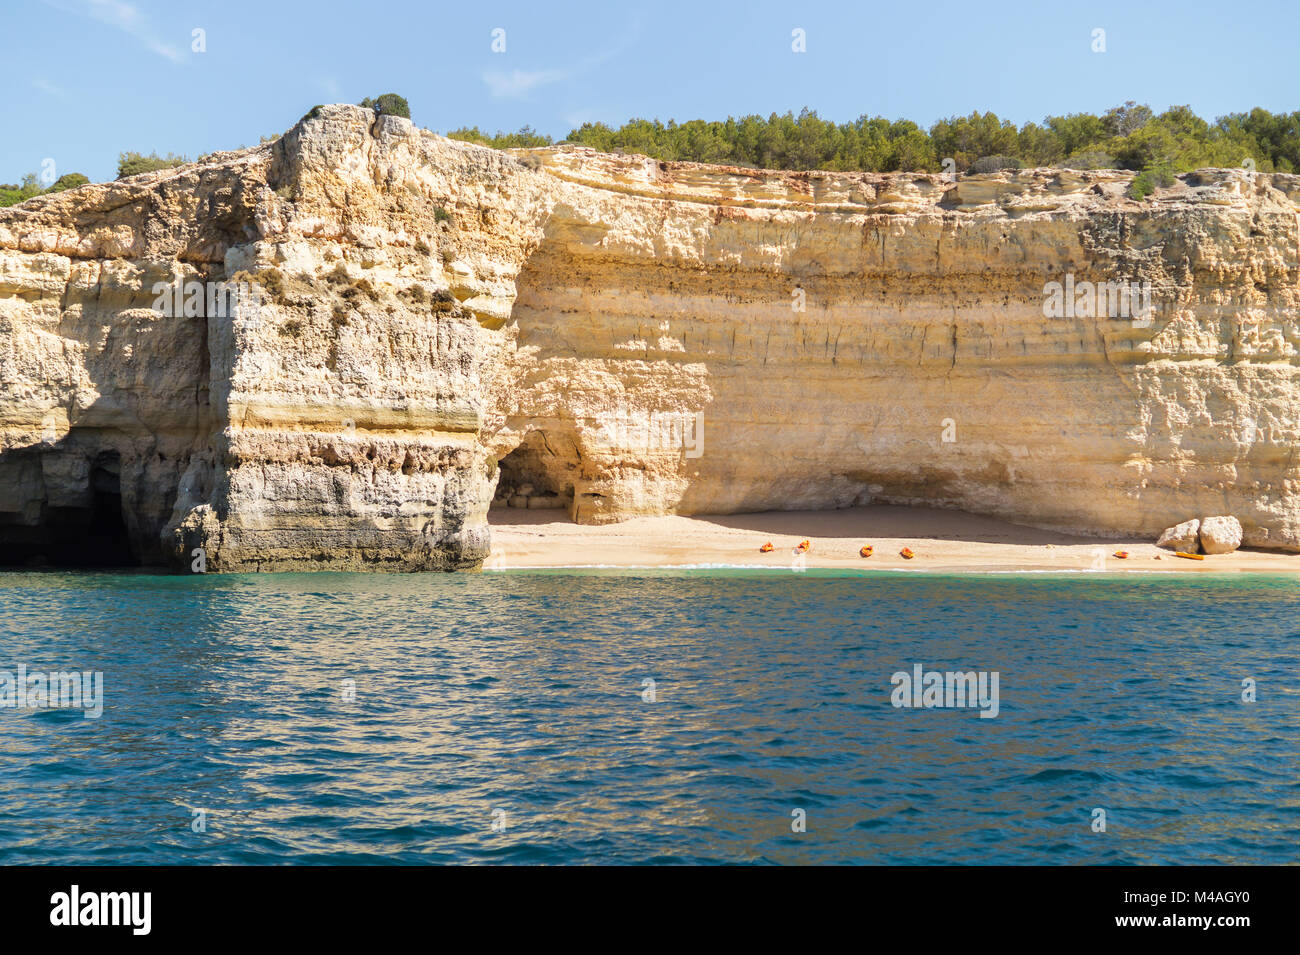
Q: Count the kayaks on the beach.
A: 6